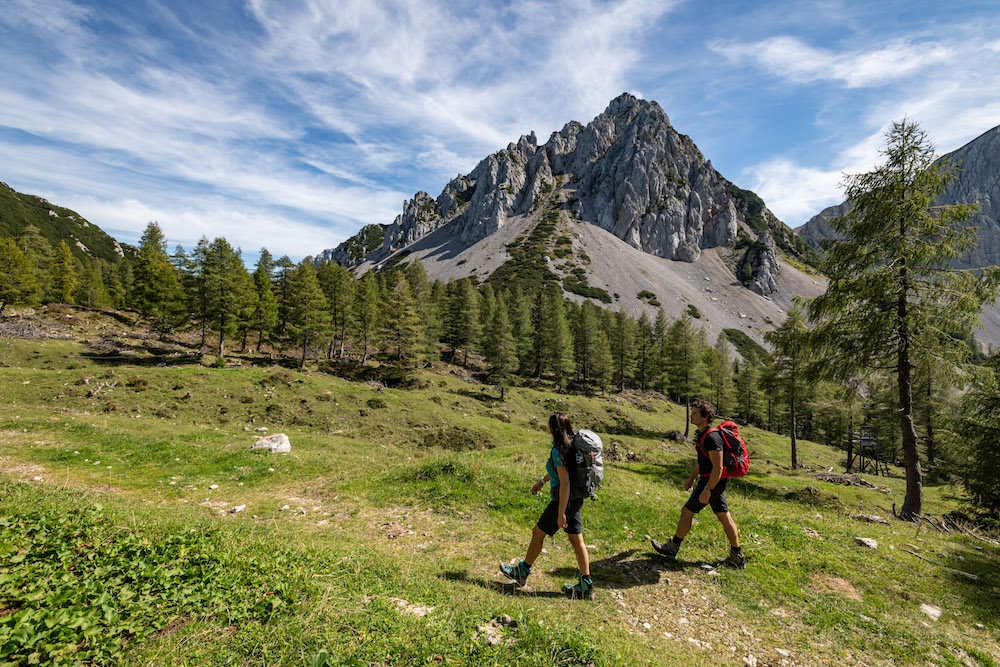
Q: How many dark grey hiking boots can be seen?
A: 2